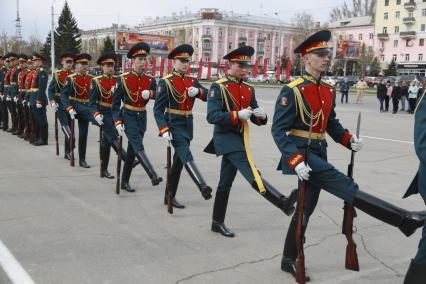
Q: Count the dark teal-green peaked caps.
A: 13